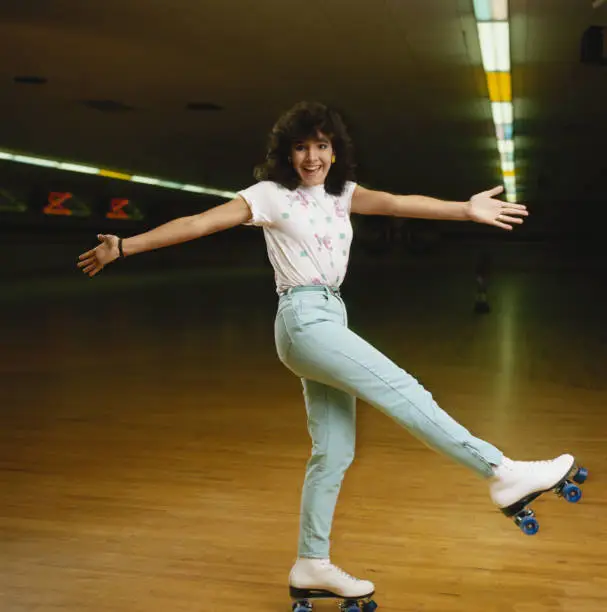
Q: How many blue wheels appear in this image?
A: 4